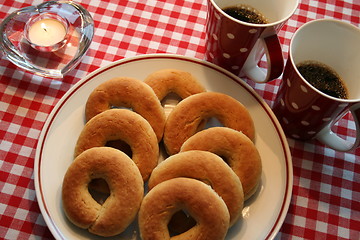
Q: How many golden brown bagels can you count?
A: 8